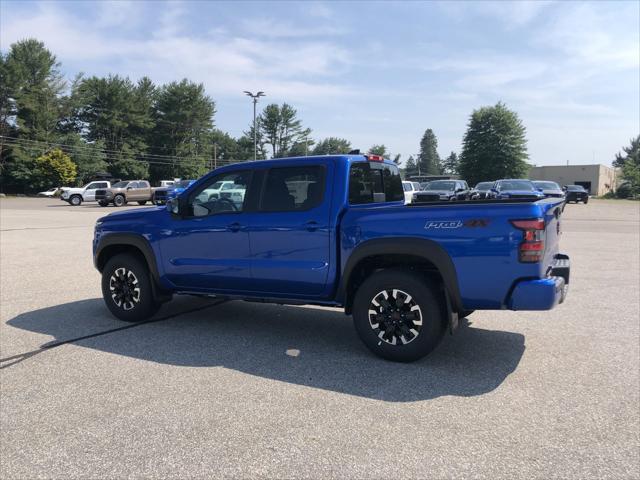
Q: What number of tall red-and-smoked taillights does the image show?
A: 1